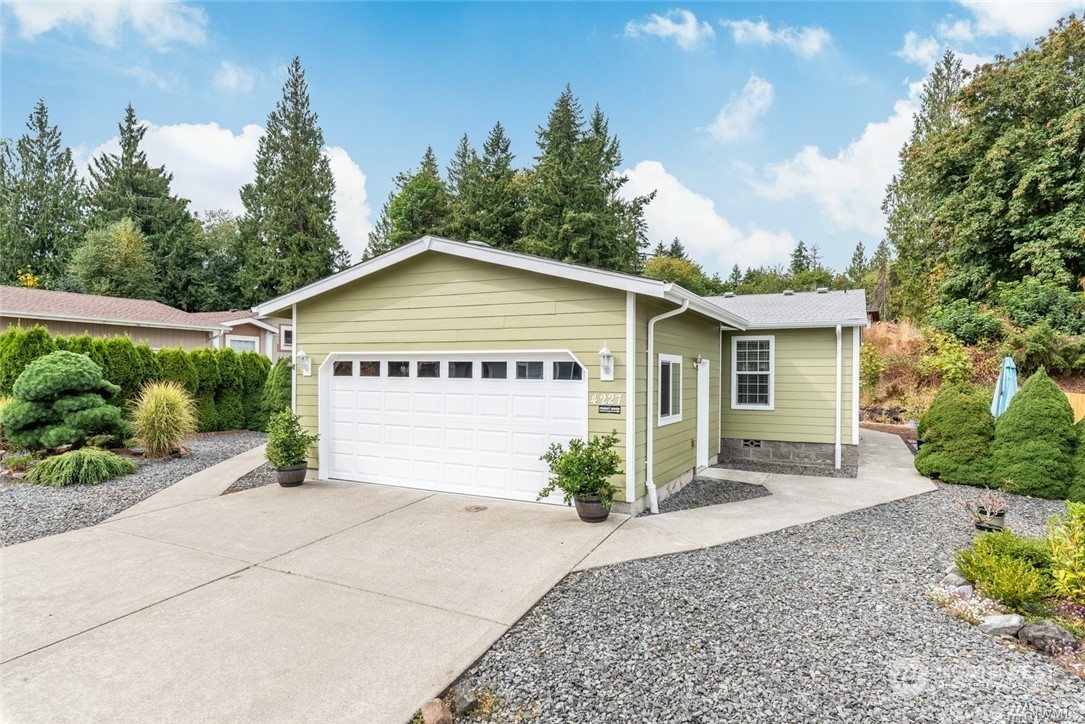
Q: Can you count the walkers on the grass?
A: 0